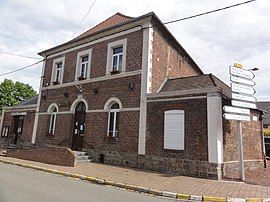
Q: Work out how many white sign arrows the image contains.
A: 7